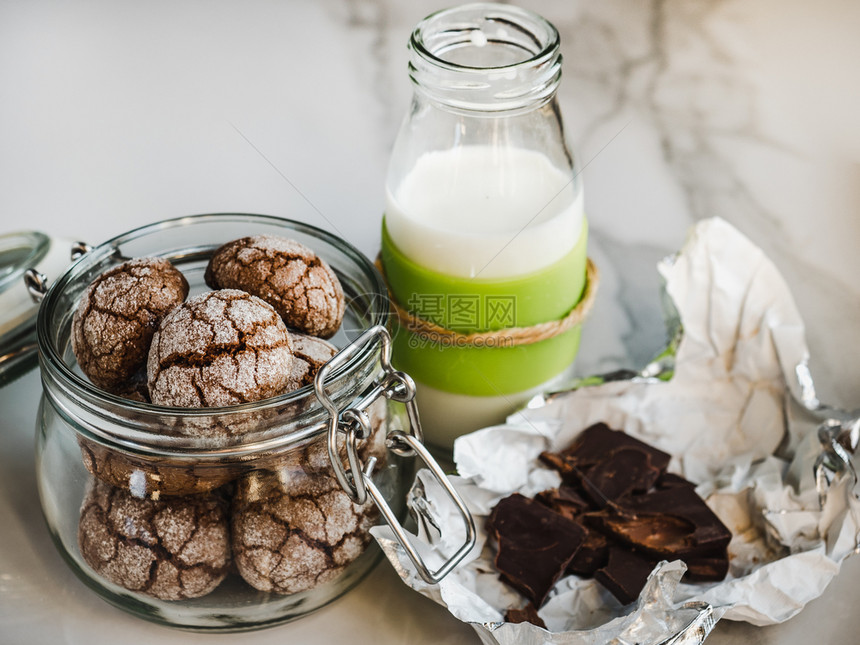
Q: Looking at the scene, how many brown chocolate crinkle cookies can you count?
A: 7